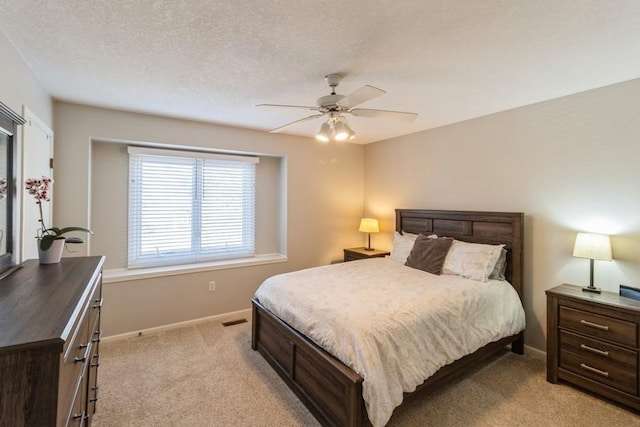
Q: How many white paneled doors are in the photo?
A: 1